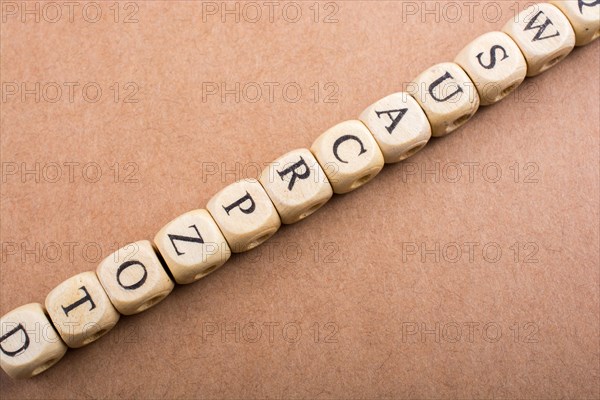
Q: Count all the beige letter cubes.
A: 12